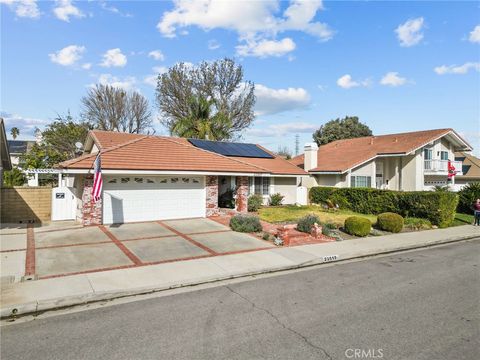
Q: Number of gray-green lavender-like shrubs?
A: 2